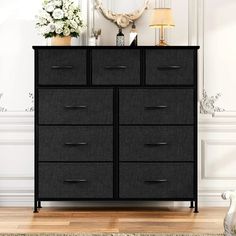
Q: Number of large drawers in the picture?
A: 6